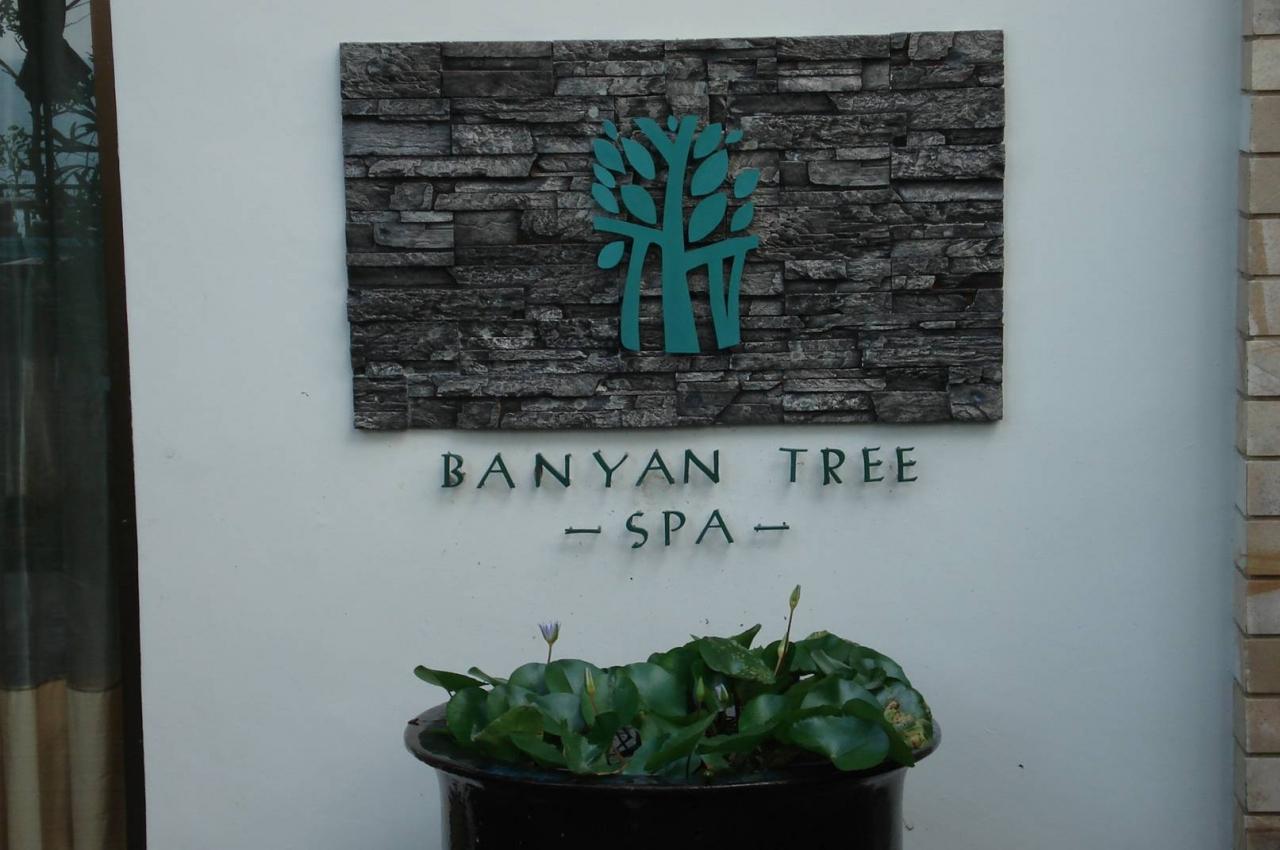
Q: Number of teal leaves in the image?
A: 14